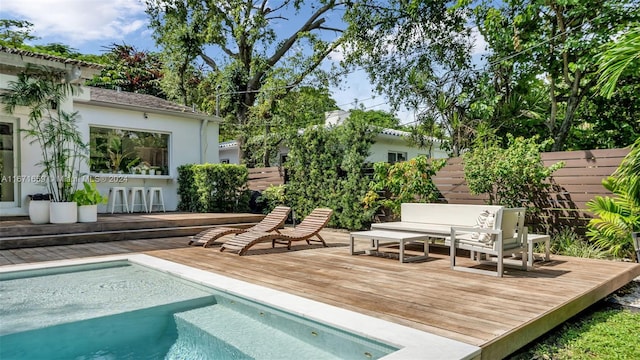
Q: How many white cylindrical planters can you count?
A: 3